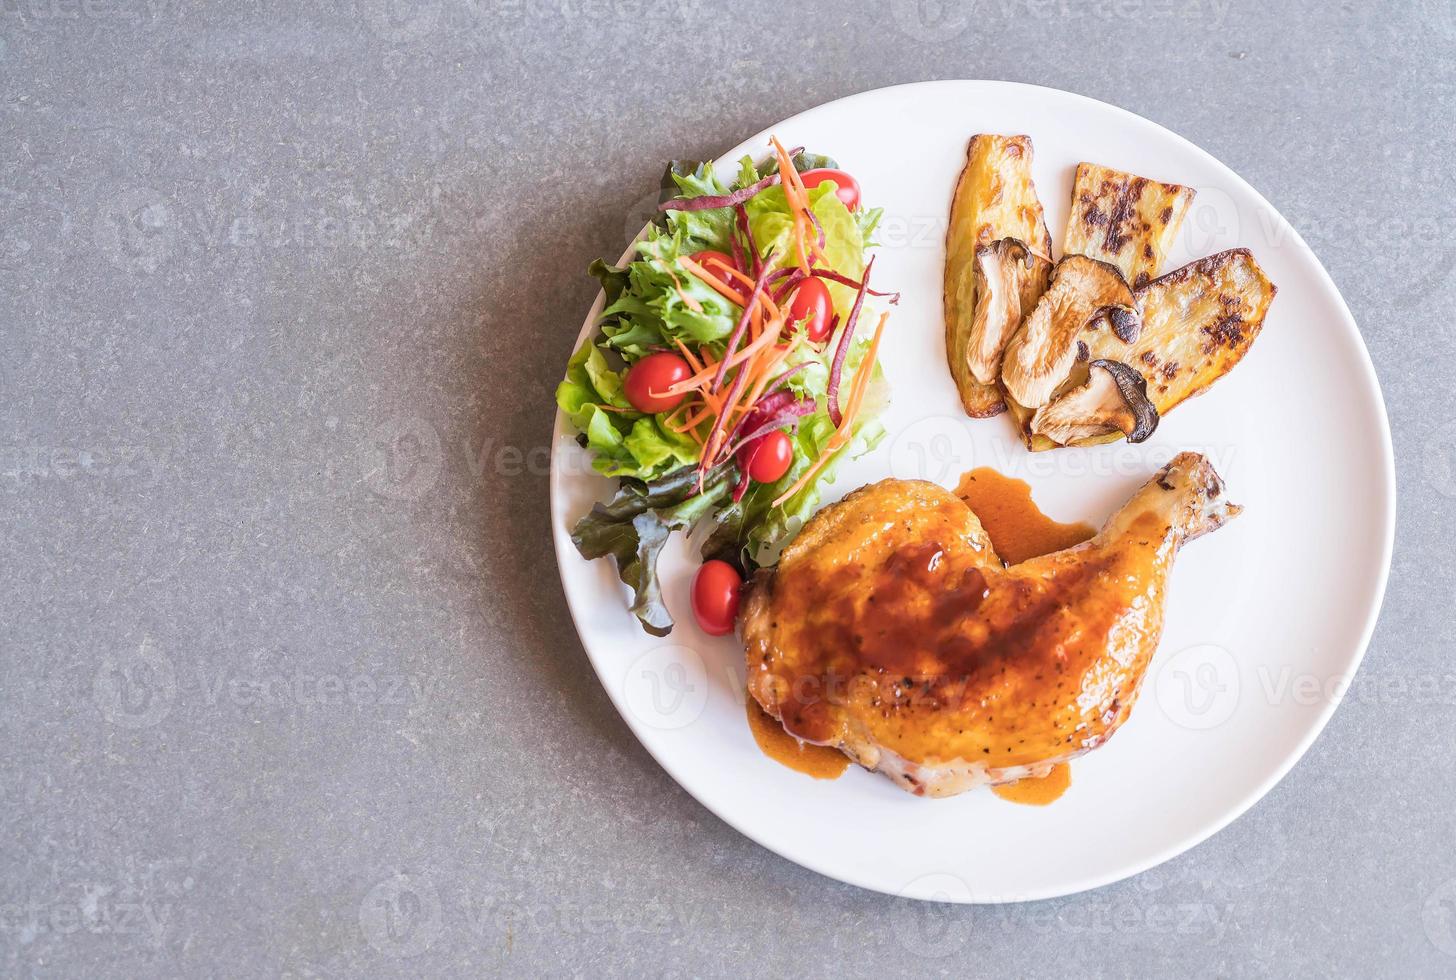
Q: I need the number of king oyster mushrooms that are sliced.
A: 3